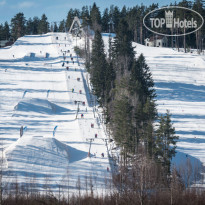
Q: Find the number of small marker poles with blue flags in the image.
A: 4